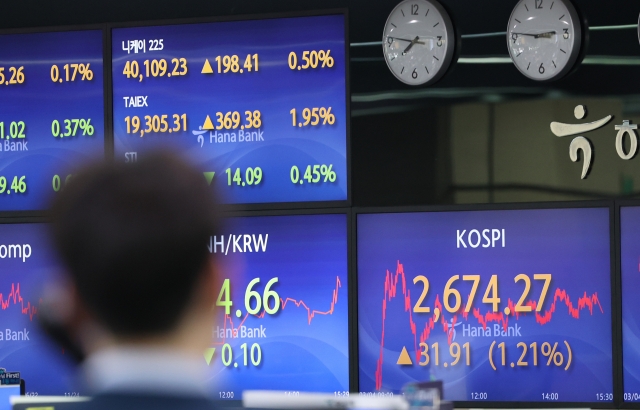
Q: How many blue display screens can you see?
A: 6